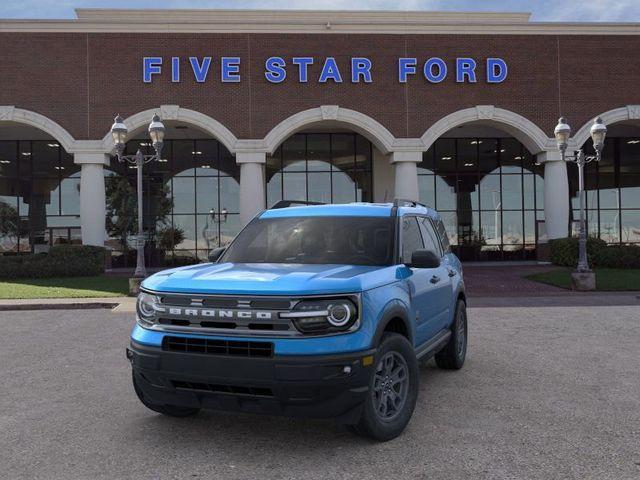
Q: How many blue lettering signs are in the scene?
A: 1